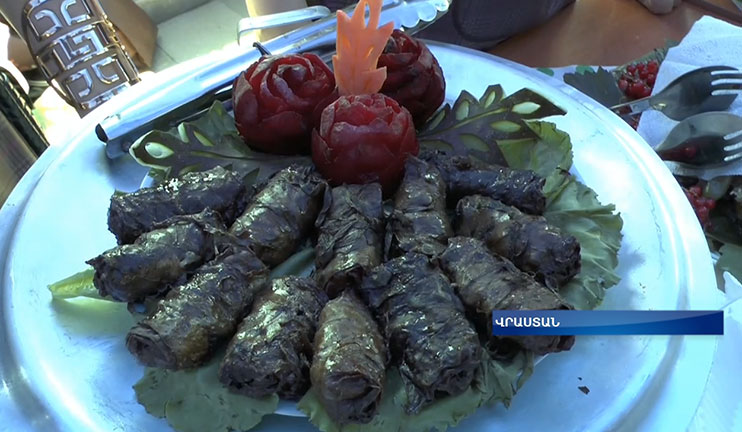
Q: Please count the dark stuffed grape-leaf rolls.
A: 12